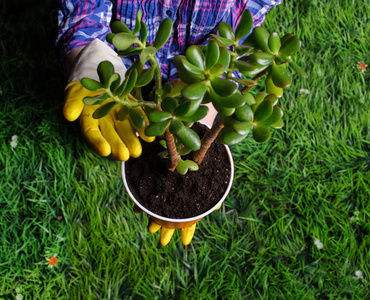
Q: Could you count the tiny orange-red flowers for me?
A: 2